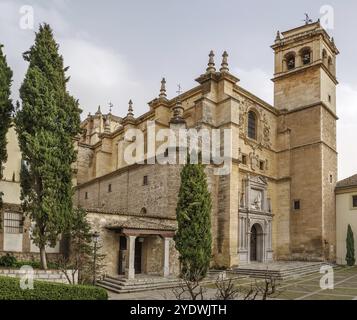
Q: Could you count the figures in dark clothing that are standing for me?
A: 0